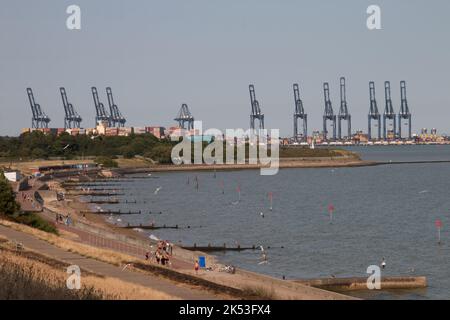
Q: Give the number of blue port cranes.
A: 12